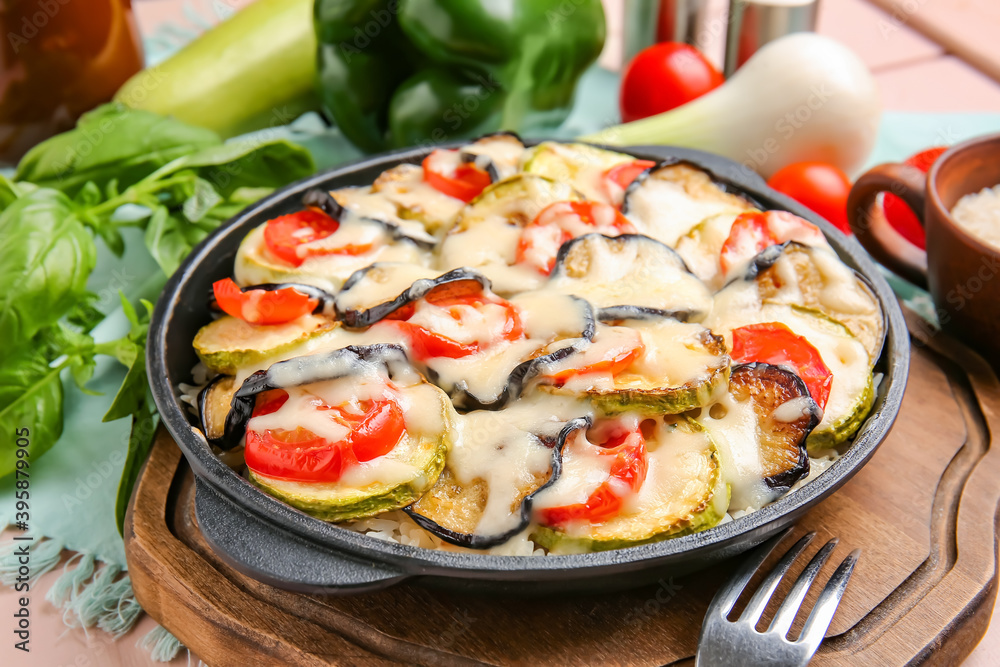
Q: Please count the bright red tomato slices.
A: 11